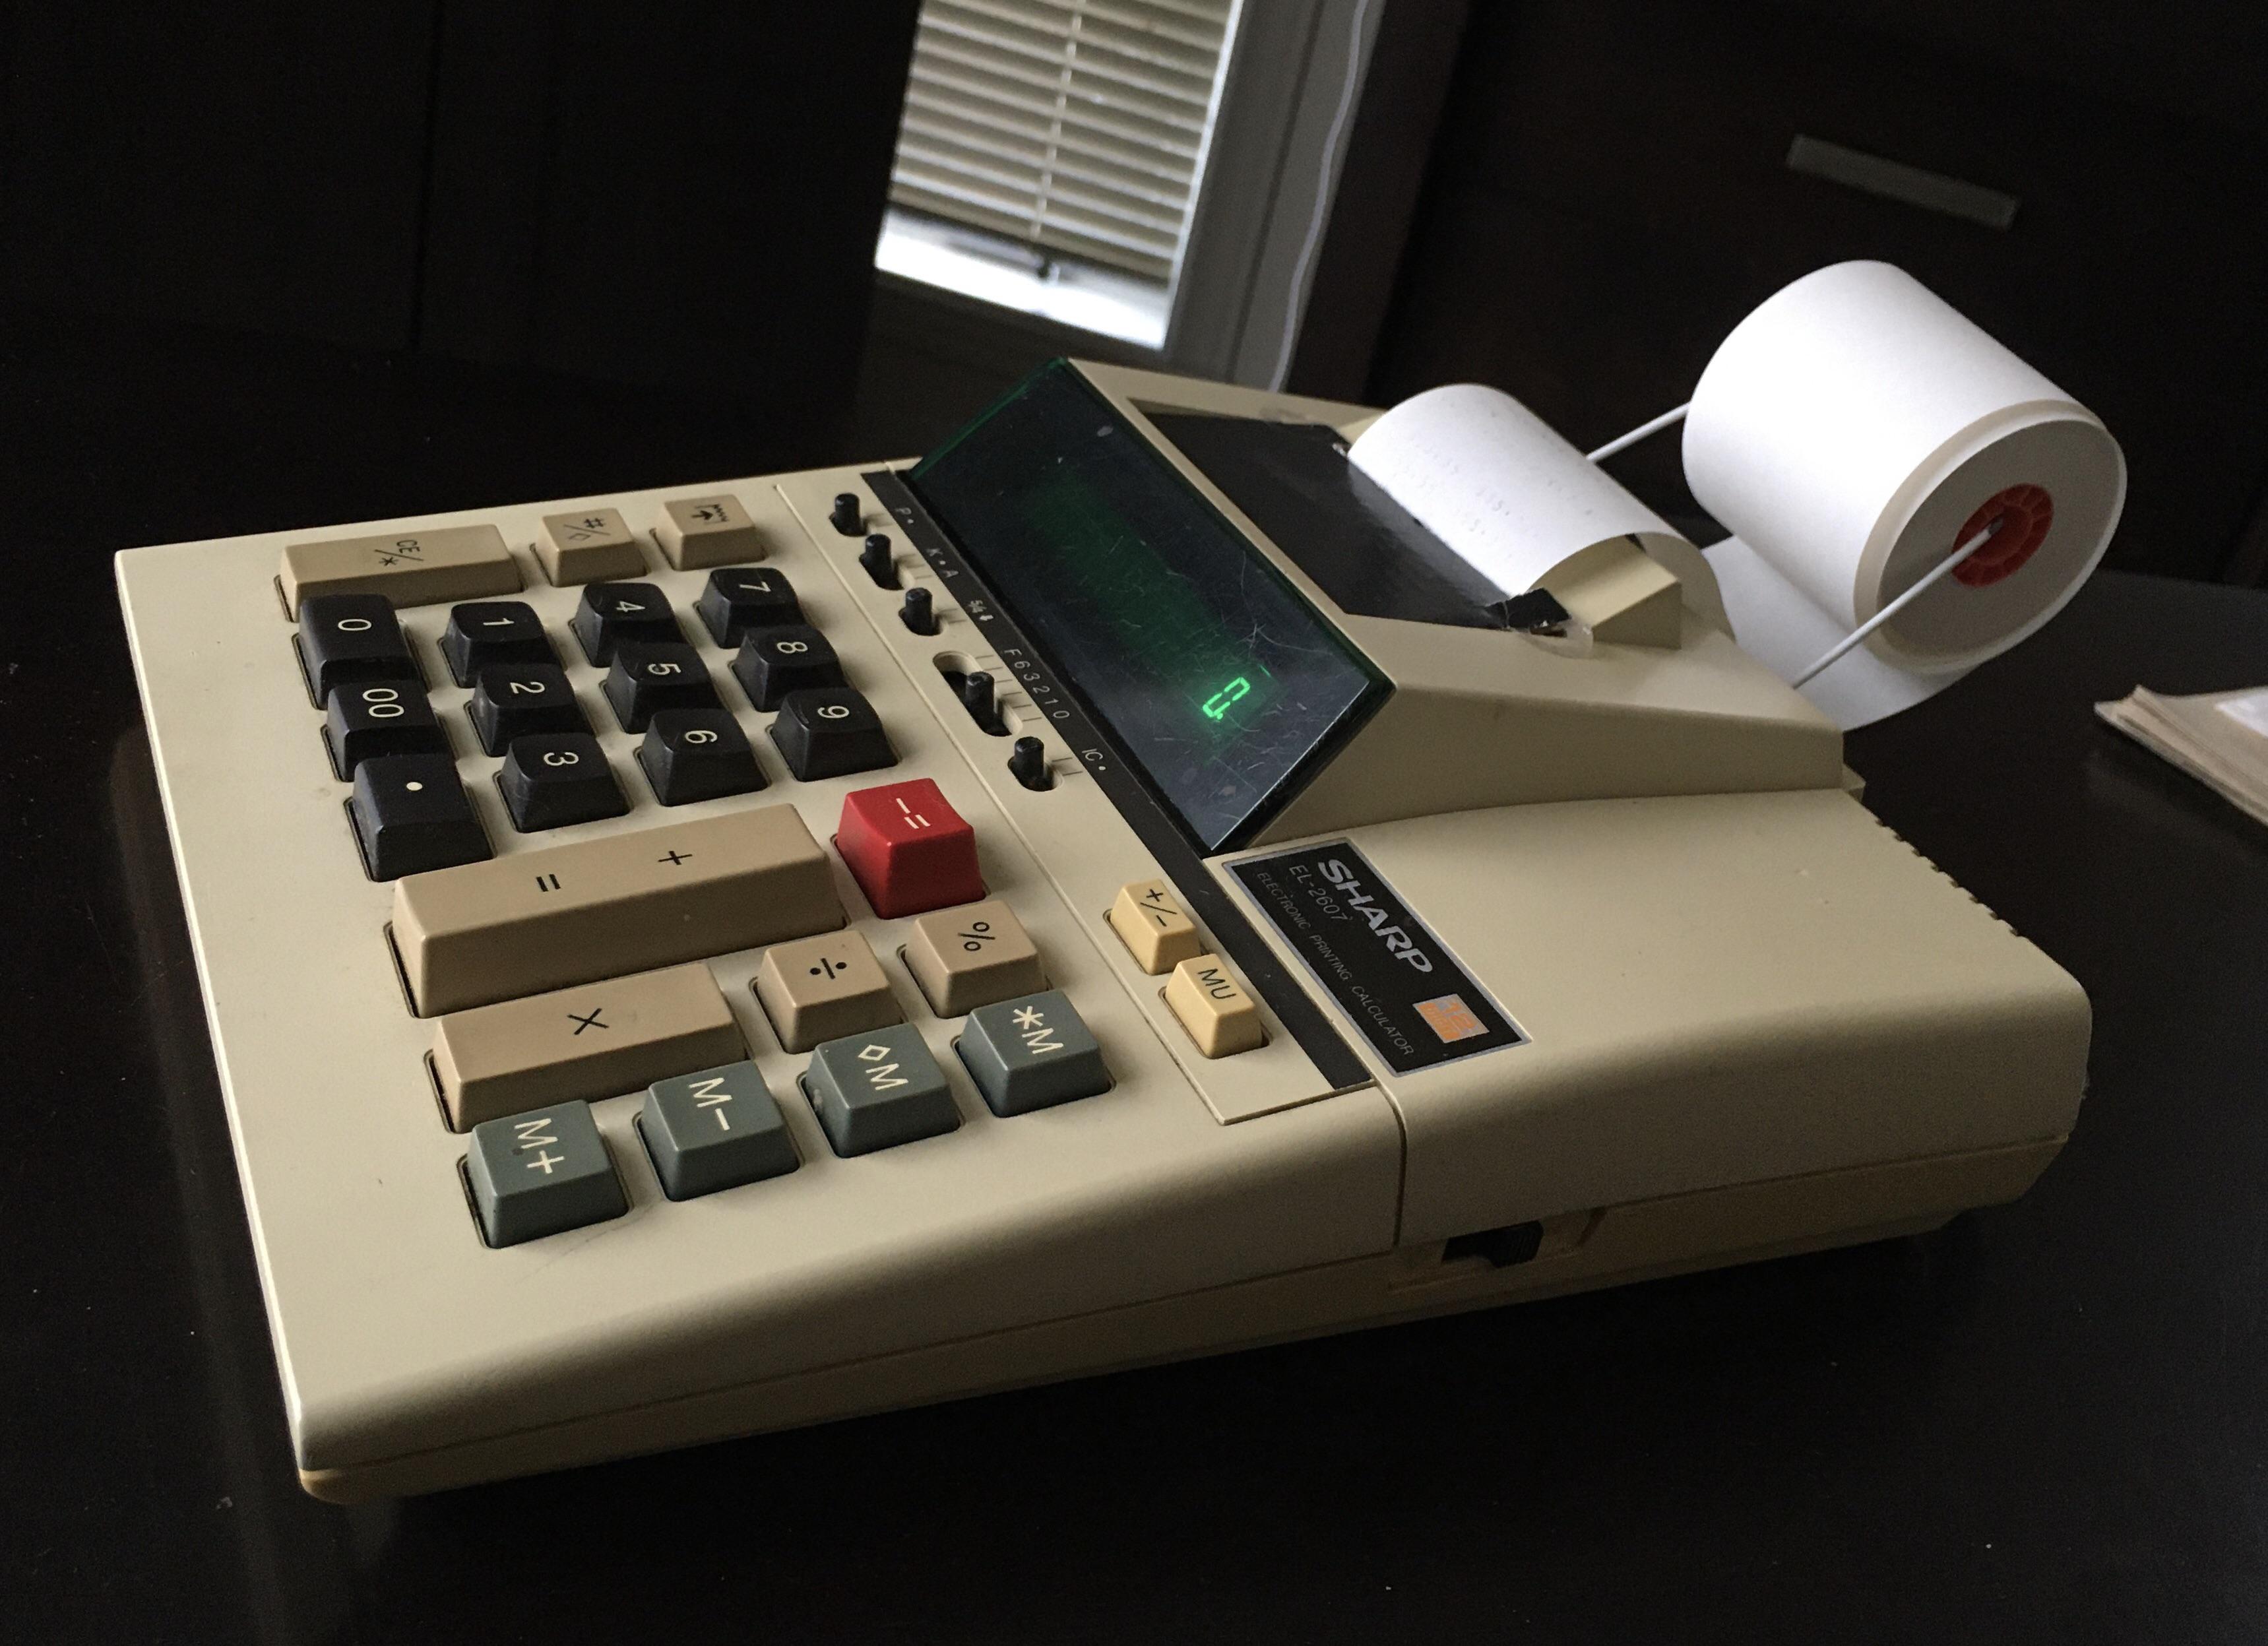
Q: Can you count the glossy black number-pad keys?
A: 12